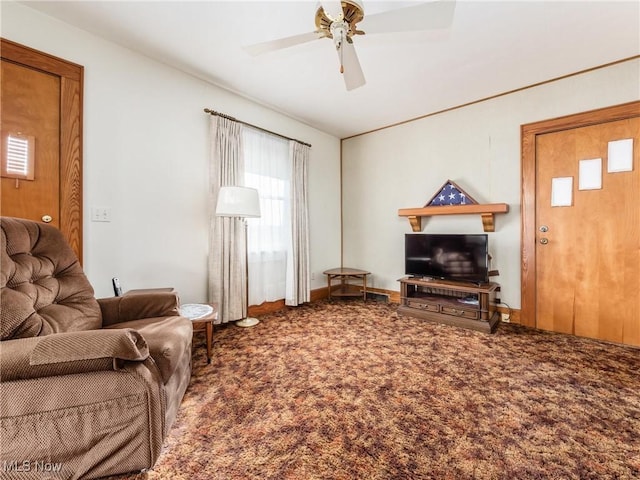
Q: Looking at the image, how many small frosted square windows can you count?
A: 3